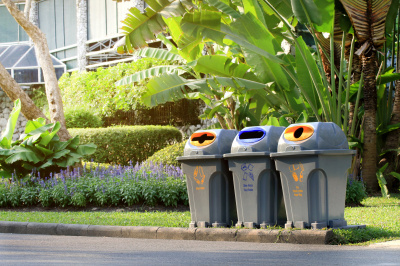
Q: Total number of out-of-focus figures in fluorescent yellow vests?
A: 0